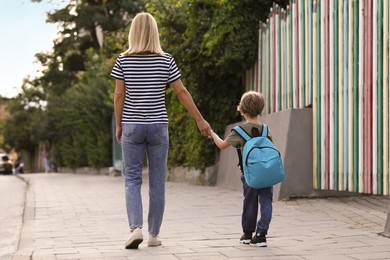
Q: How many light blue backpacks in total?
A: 1